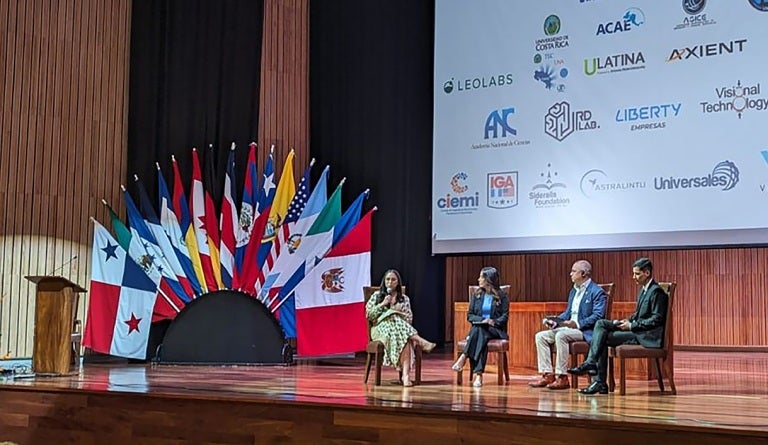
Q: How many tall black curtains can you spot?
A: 2